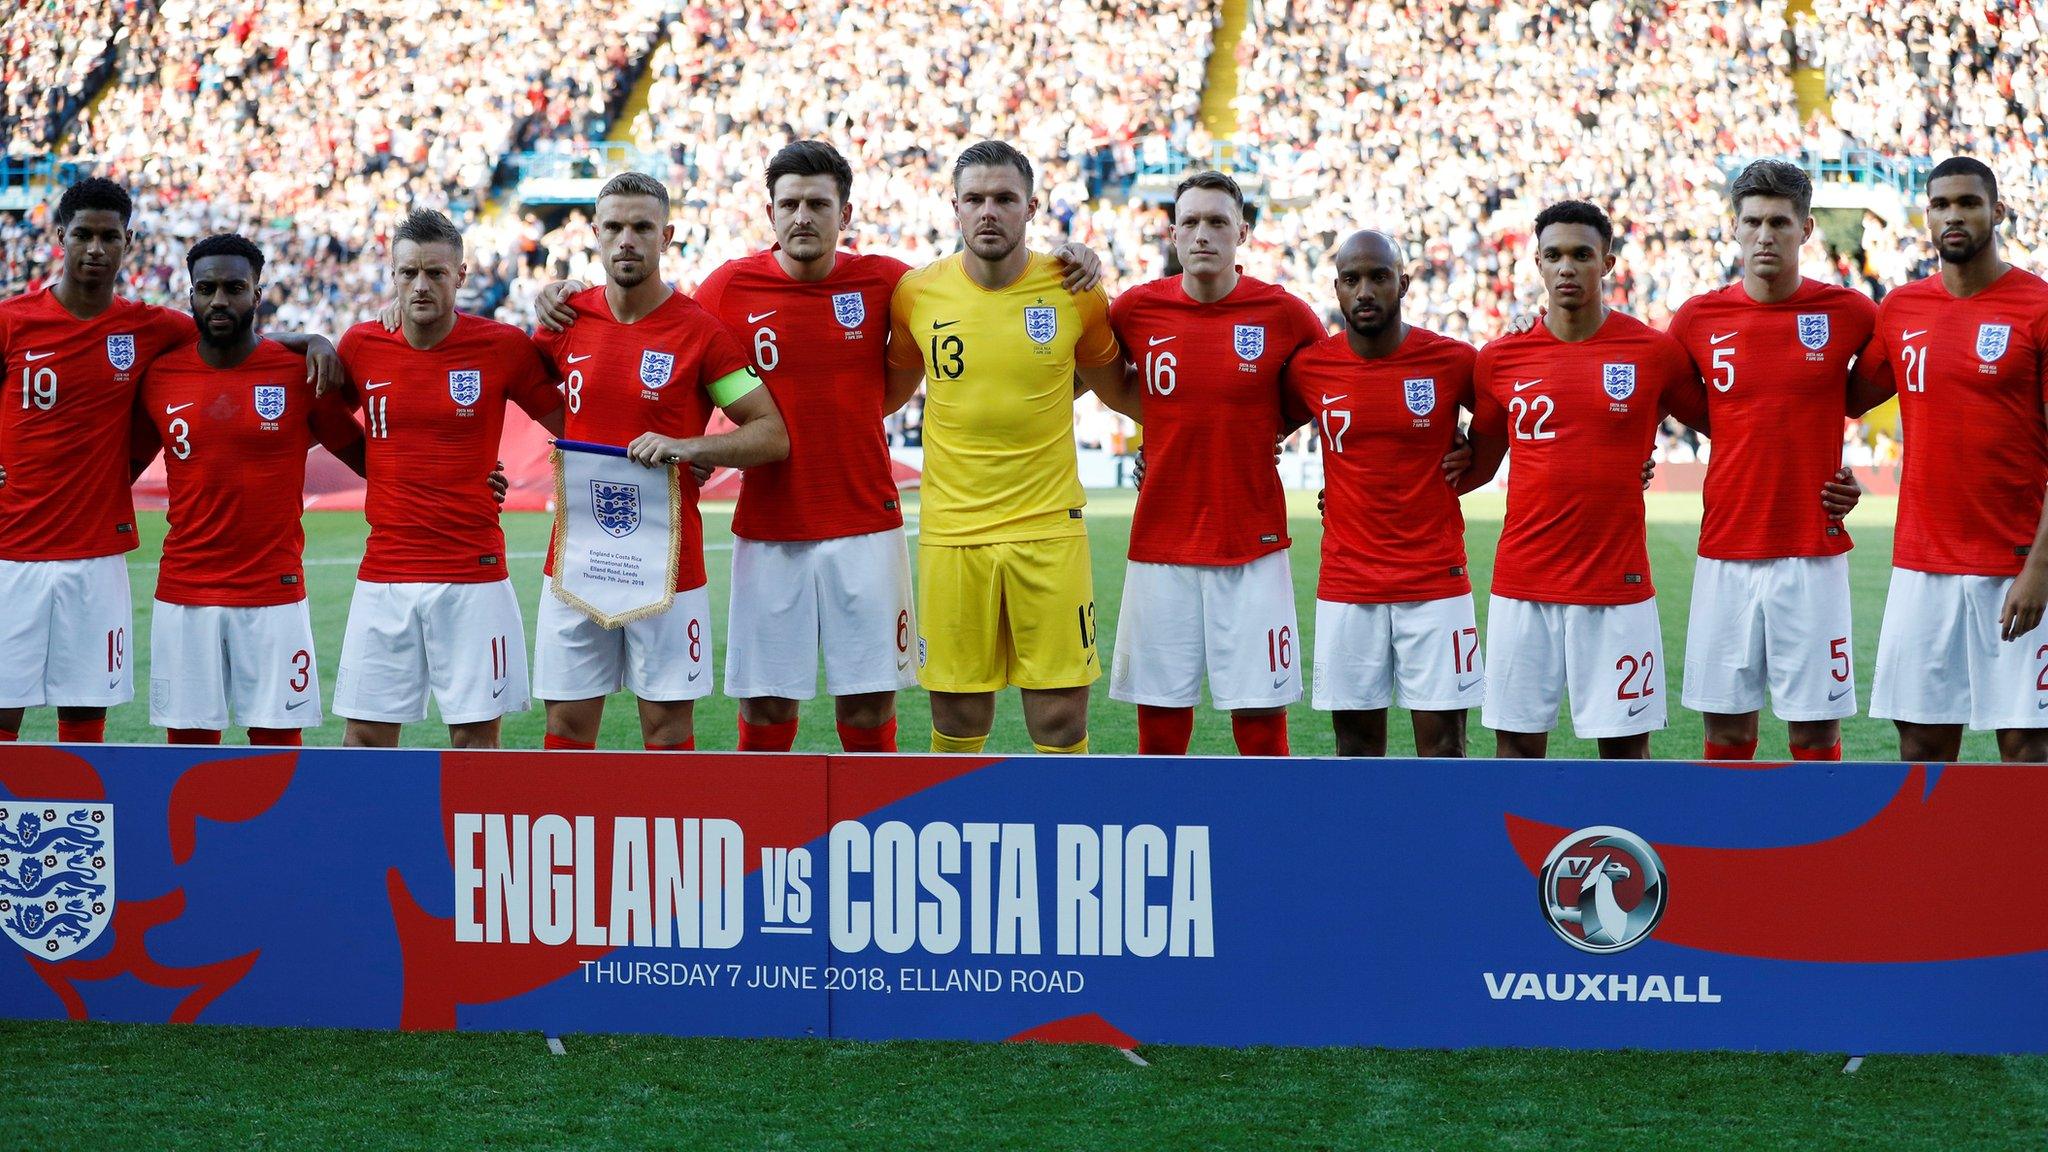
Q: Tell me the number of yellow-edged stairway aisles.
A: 4